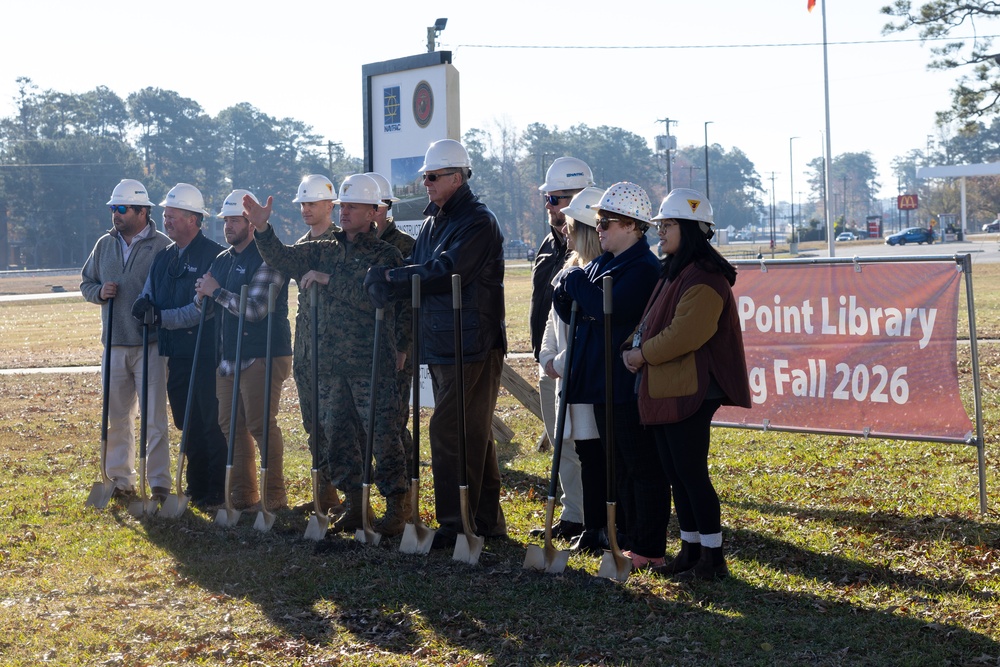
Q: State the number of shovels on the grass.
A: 11